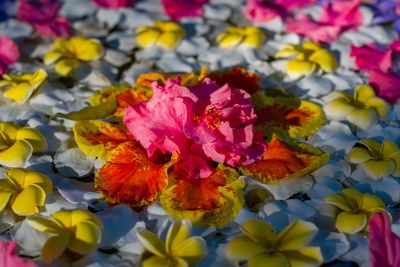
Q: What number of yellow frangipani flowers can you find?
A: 13